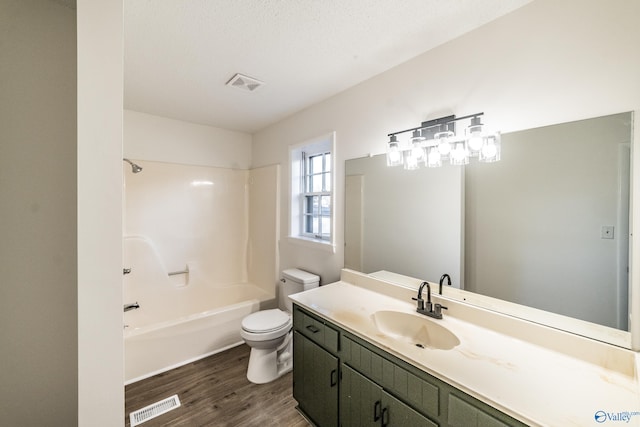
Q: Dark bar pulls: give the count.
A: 4